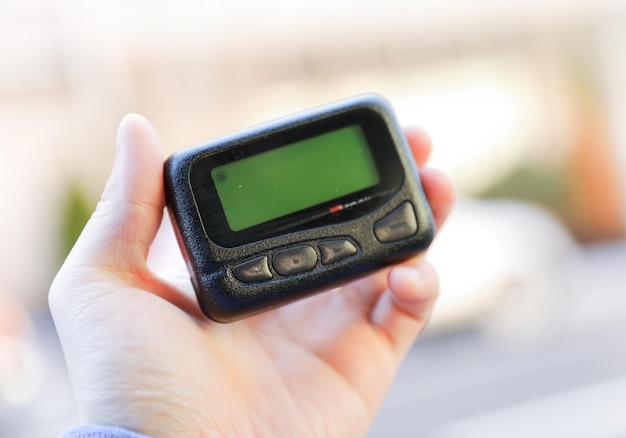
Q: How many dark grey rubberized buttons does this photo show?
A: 4